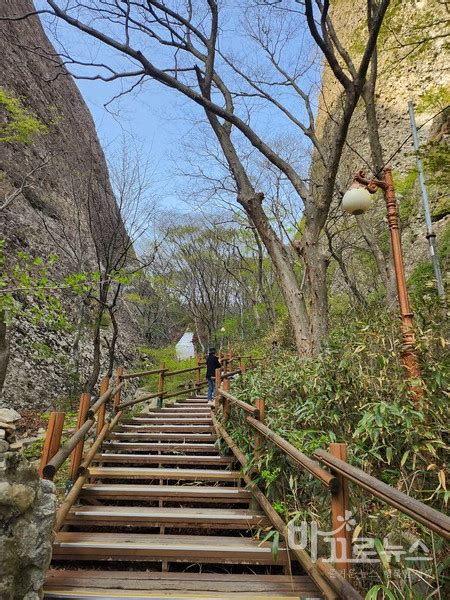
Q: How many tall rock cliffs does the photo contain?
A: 2